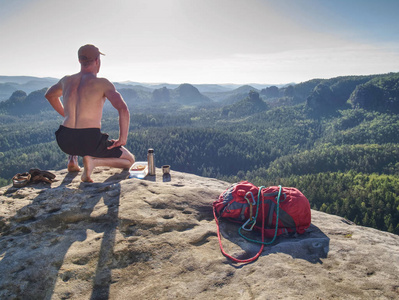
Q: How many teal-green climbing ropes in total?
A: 1